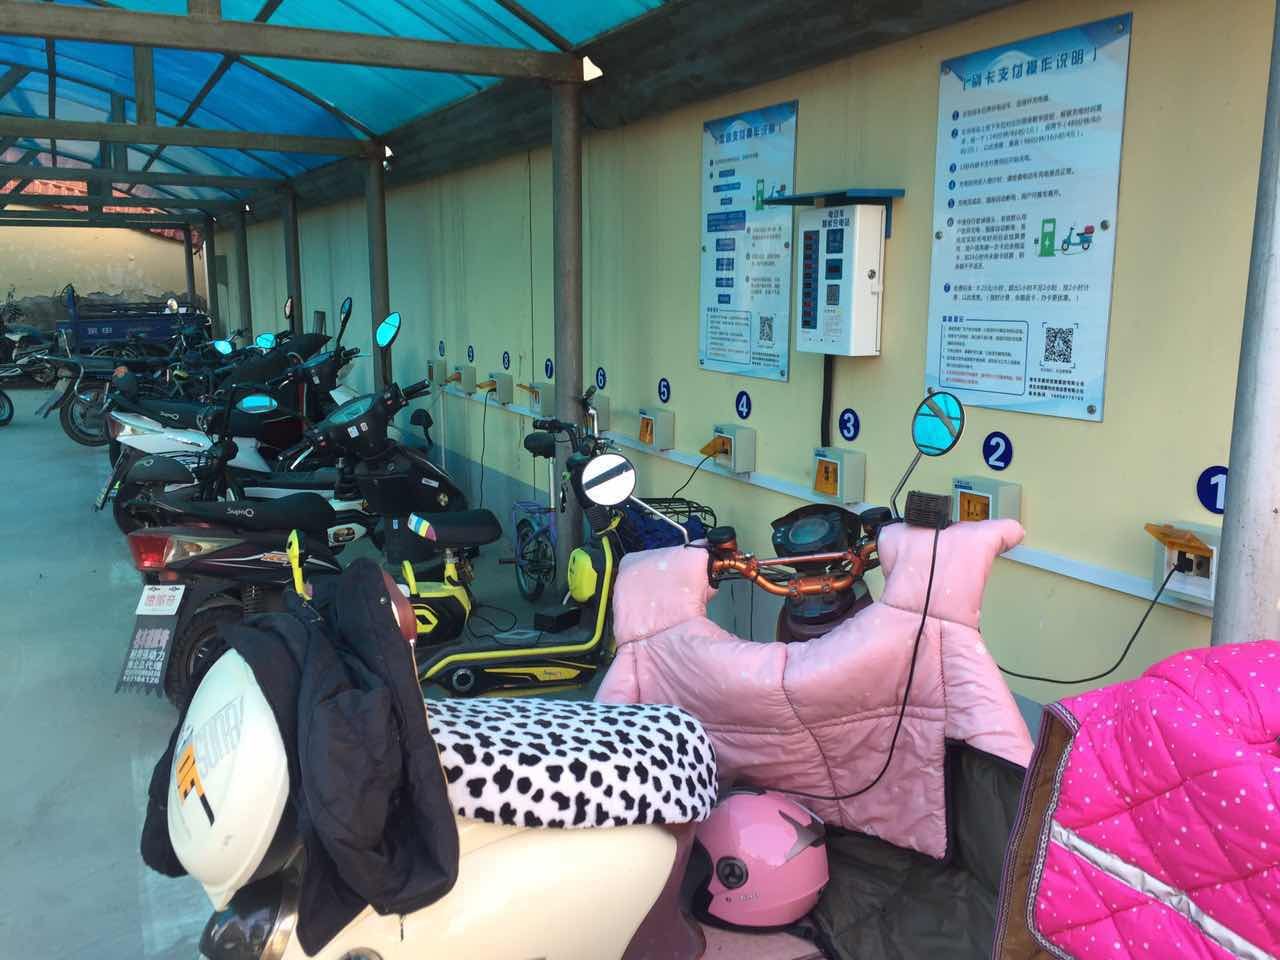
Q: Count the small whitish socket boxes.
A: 10